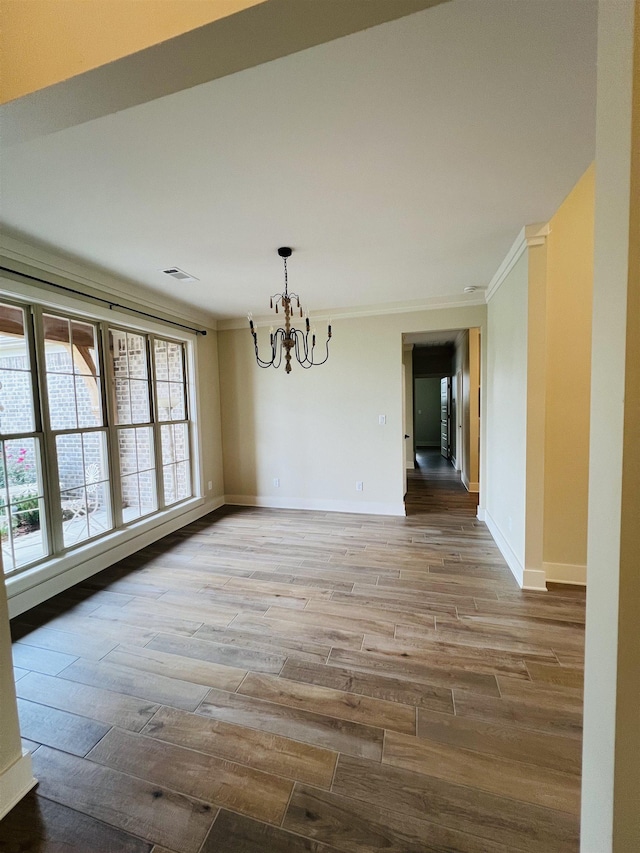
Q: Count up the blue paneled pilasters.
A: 0